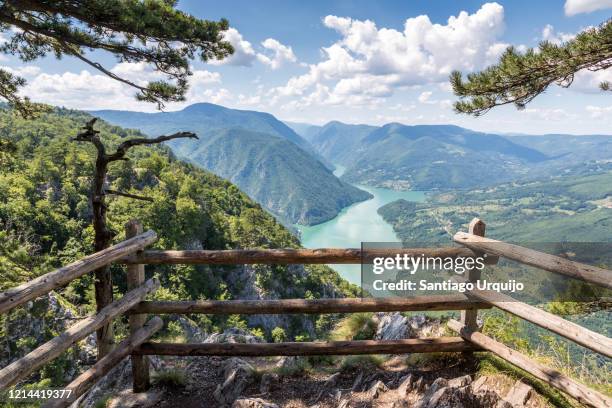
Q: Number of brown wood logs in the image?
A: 11